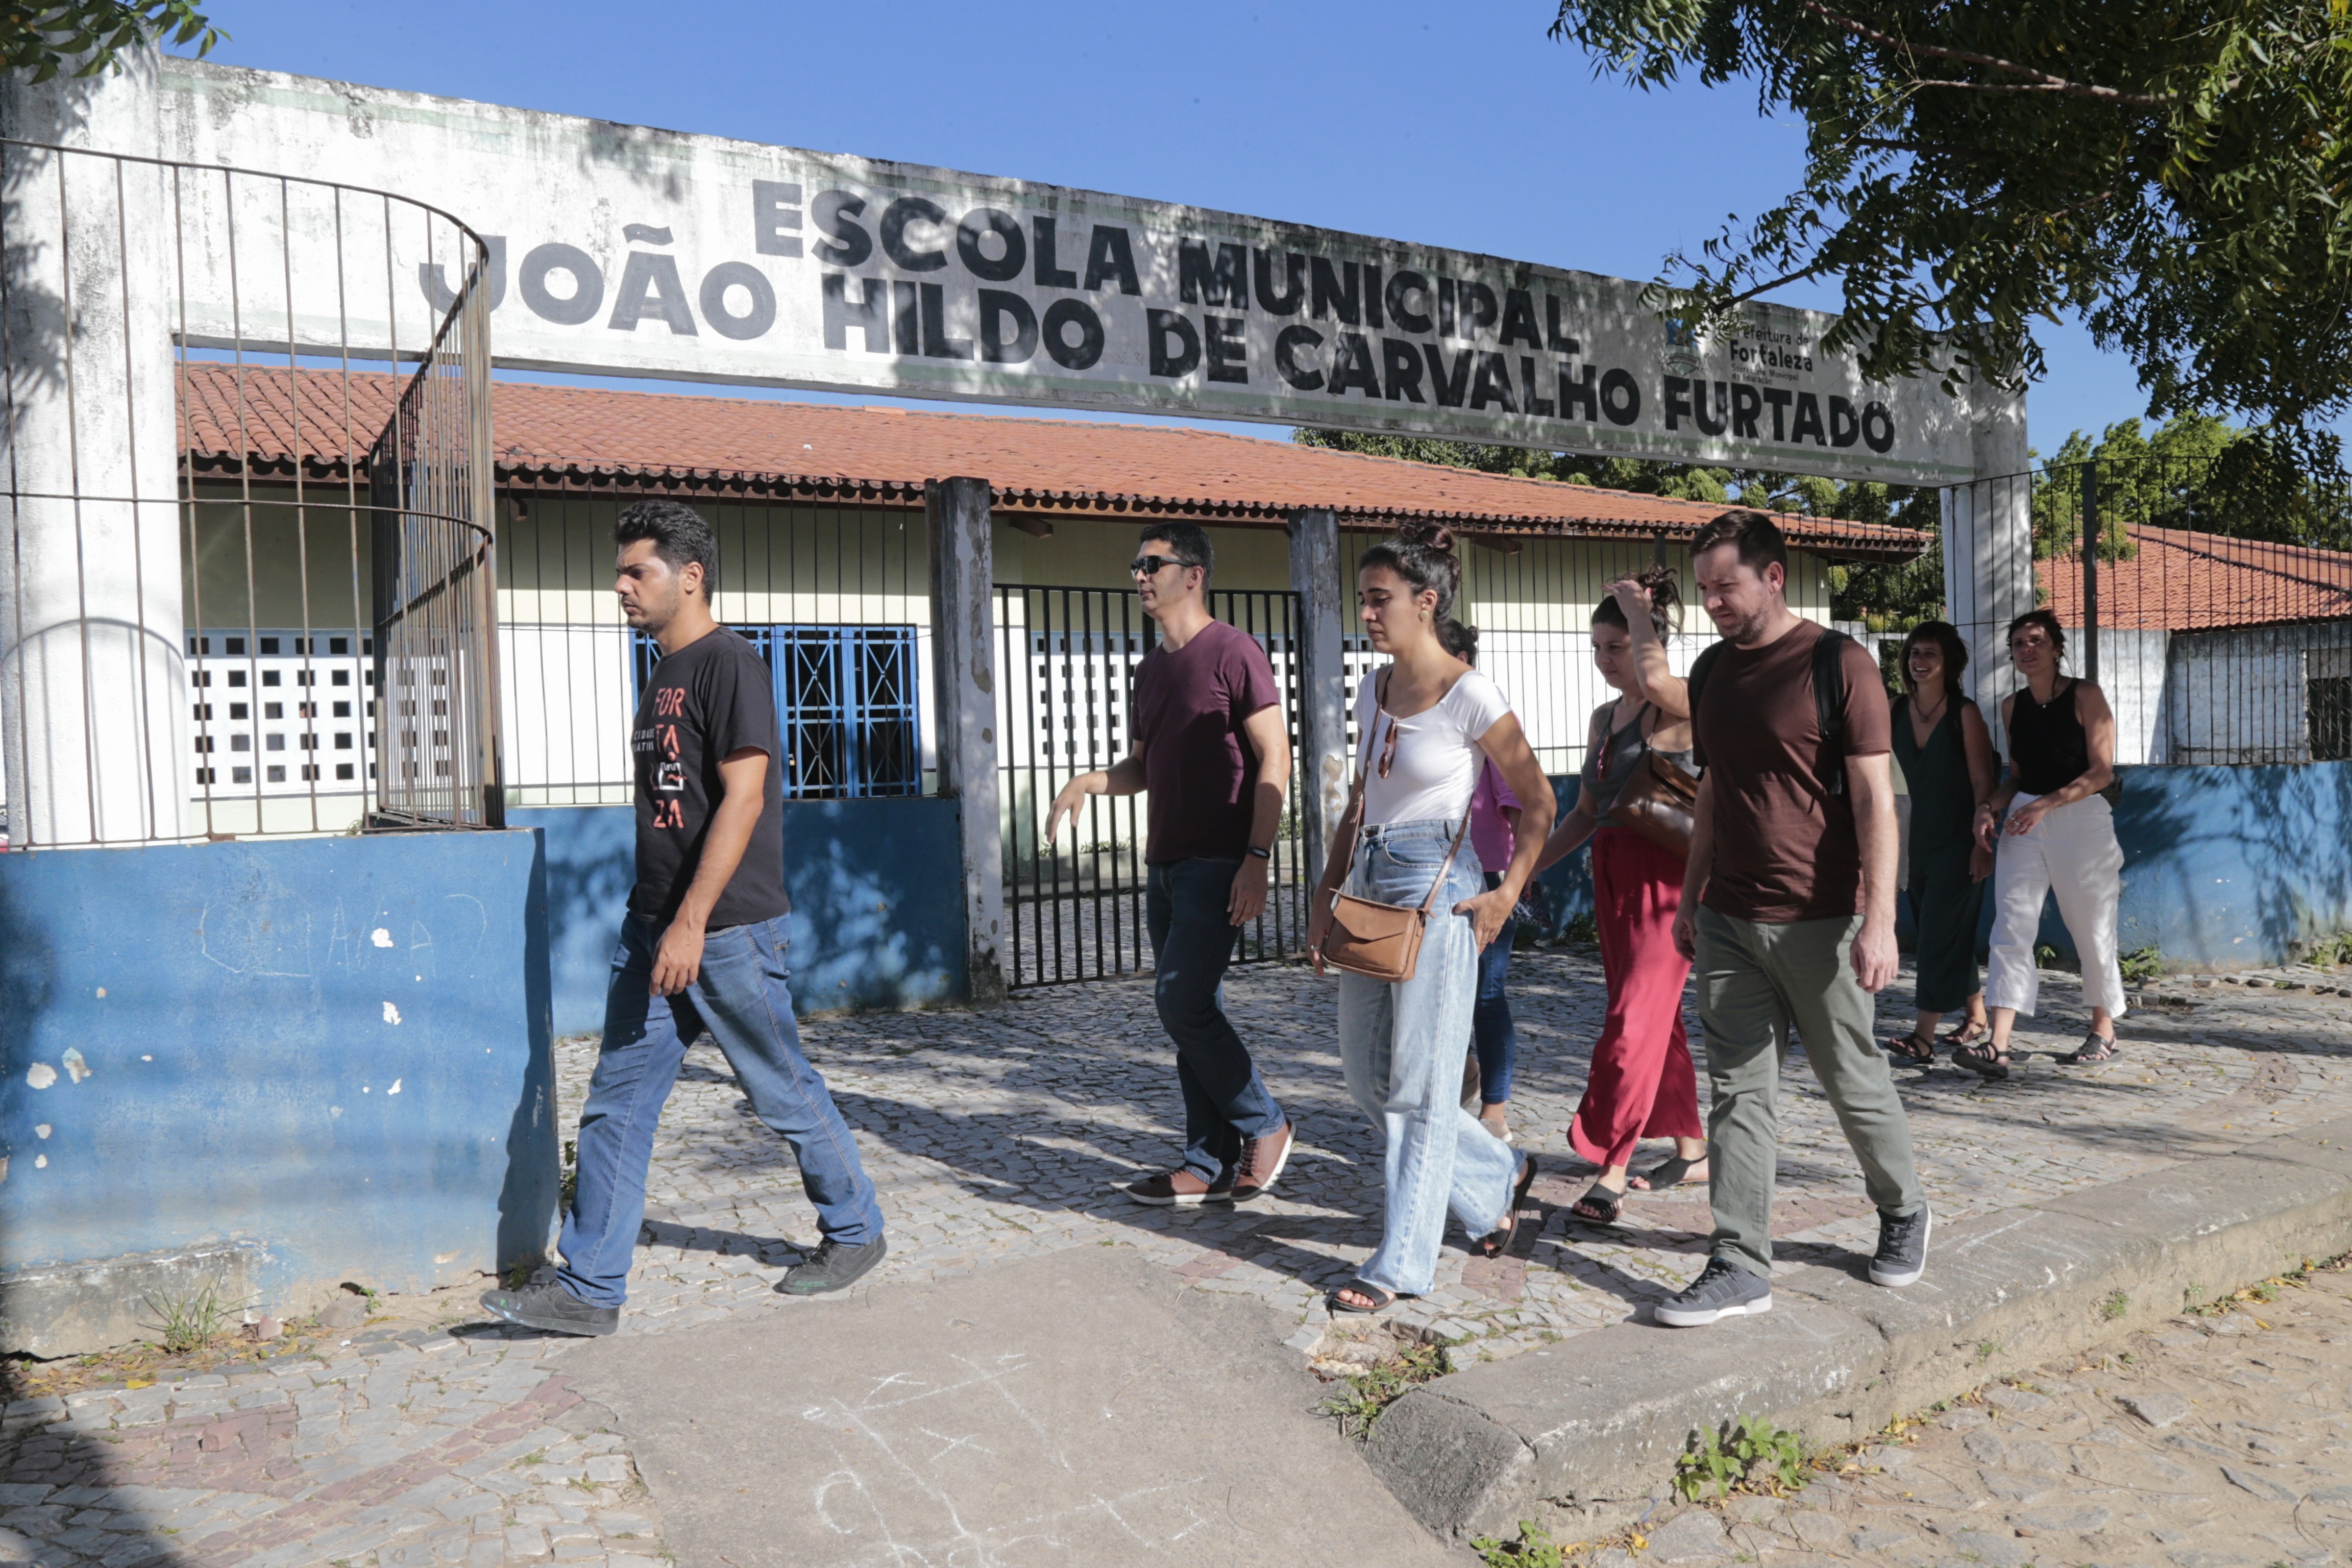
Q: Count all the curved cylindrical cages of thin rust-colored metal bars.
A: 1